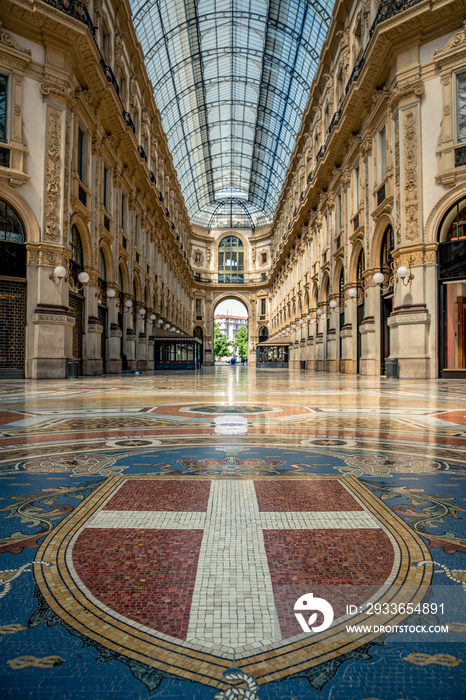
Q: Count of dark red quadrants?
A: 4